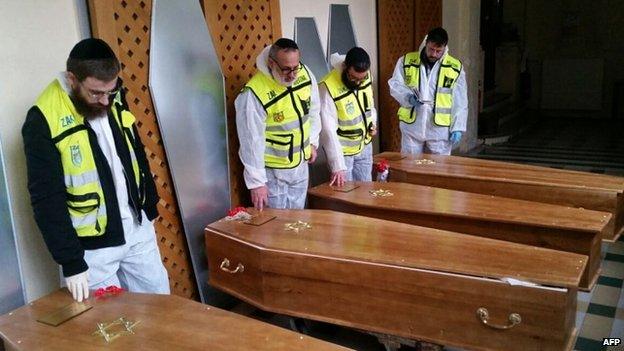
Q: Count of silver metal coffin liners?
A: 4